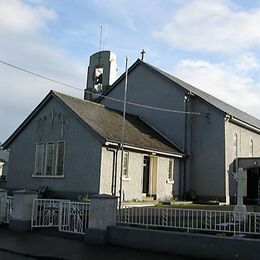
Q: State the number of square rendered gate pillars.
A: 3